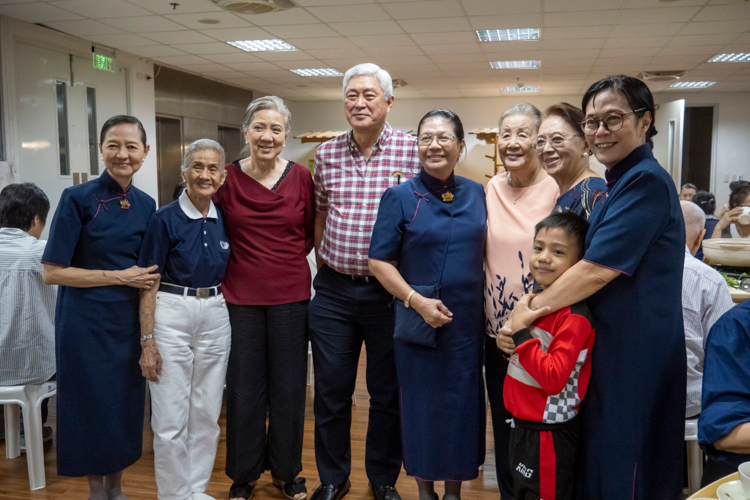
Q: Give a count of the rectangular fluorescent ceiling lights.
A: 7